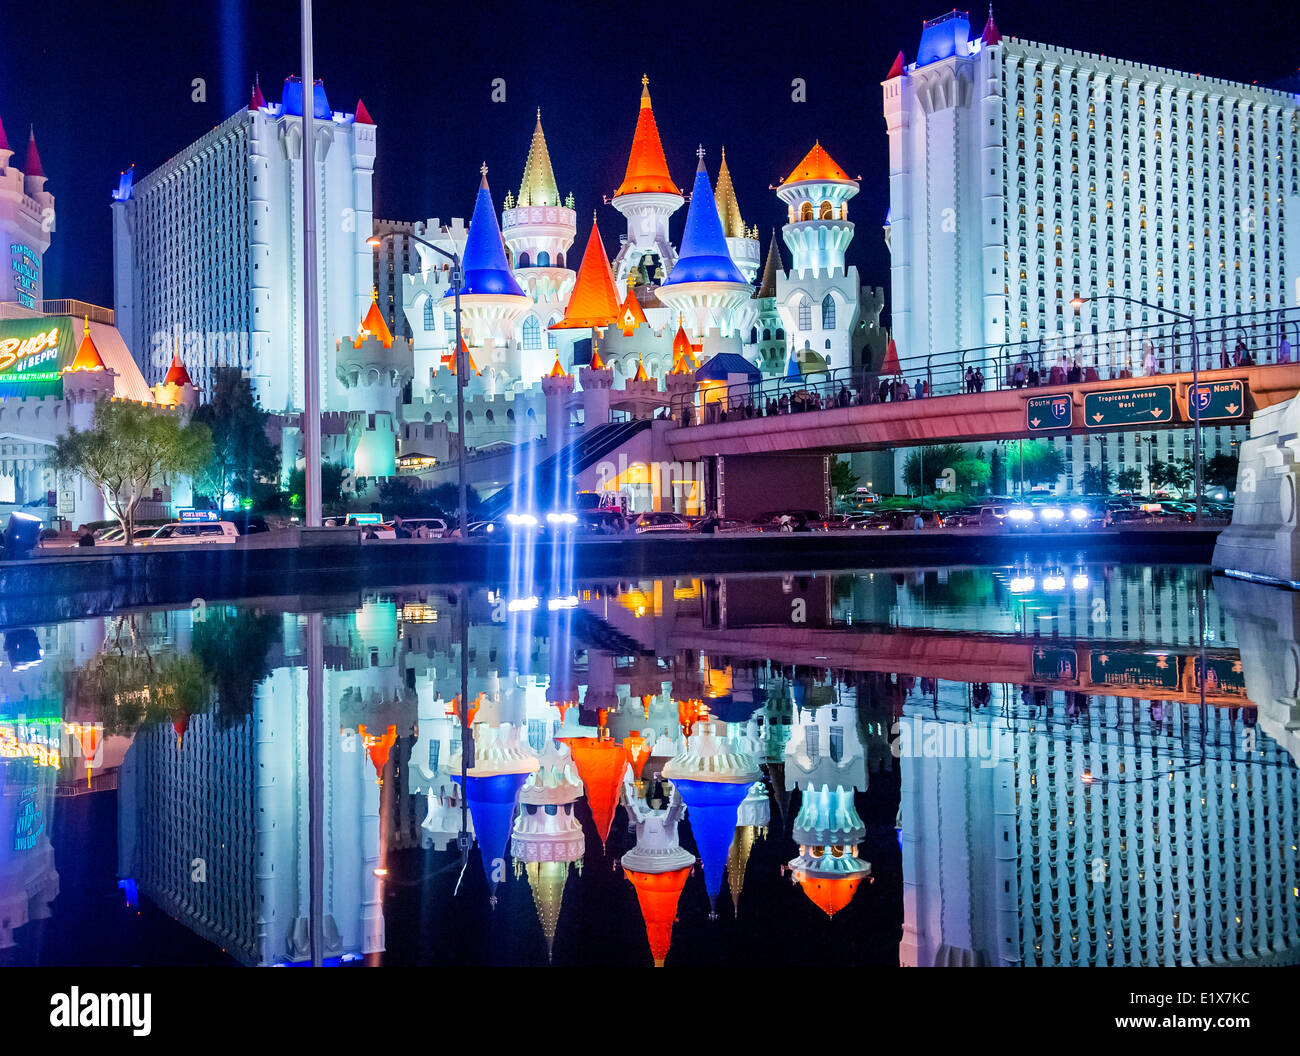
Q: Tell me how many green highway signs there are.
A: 3